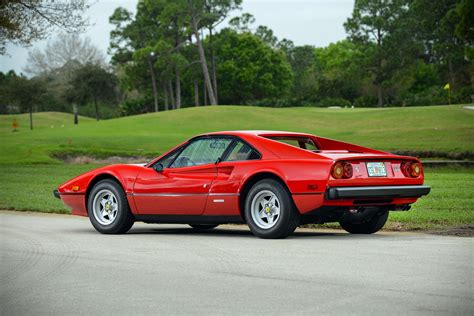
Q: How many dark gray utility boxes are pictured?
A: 0